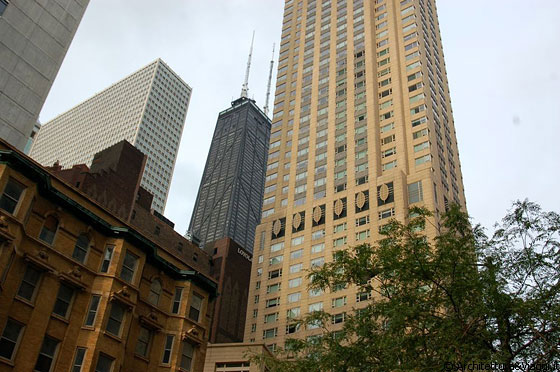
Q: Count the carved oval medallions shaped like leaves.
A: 6